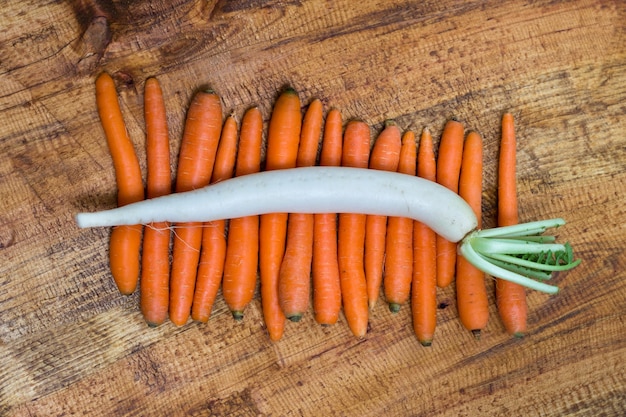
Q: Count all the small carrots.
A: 15